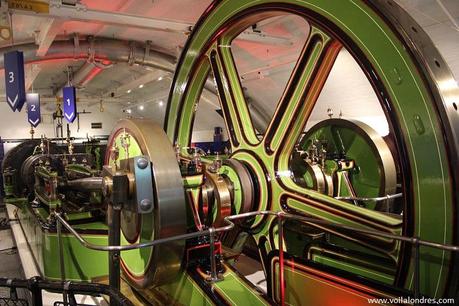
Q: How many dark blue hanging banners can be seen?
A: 3